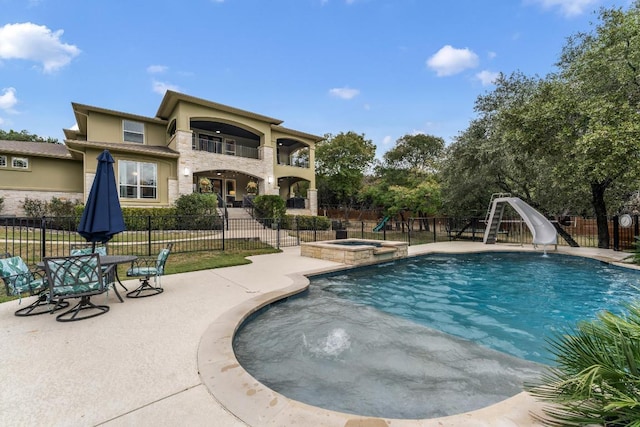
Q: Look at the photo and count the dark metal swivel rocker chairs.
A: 4